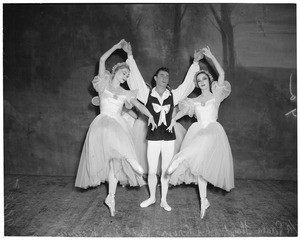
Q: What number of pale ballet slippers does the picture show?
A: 6